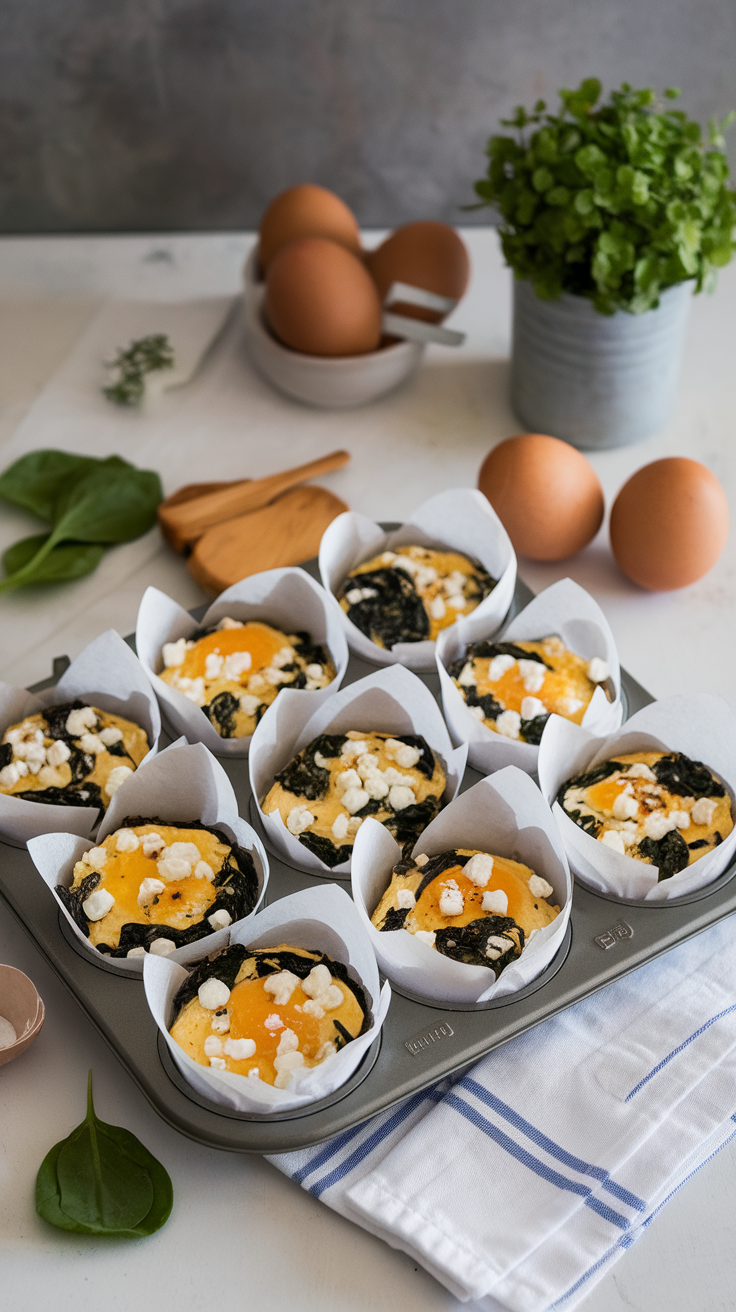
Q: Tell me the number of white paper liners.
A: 9